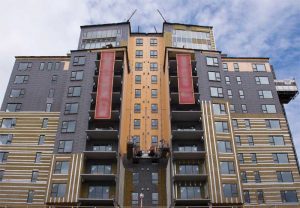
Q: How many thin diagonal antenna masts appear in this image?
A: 2